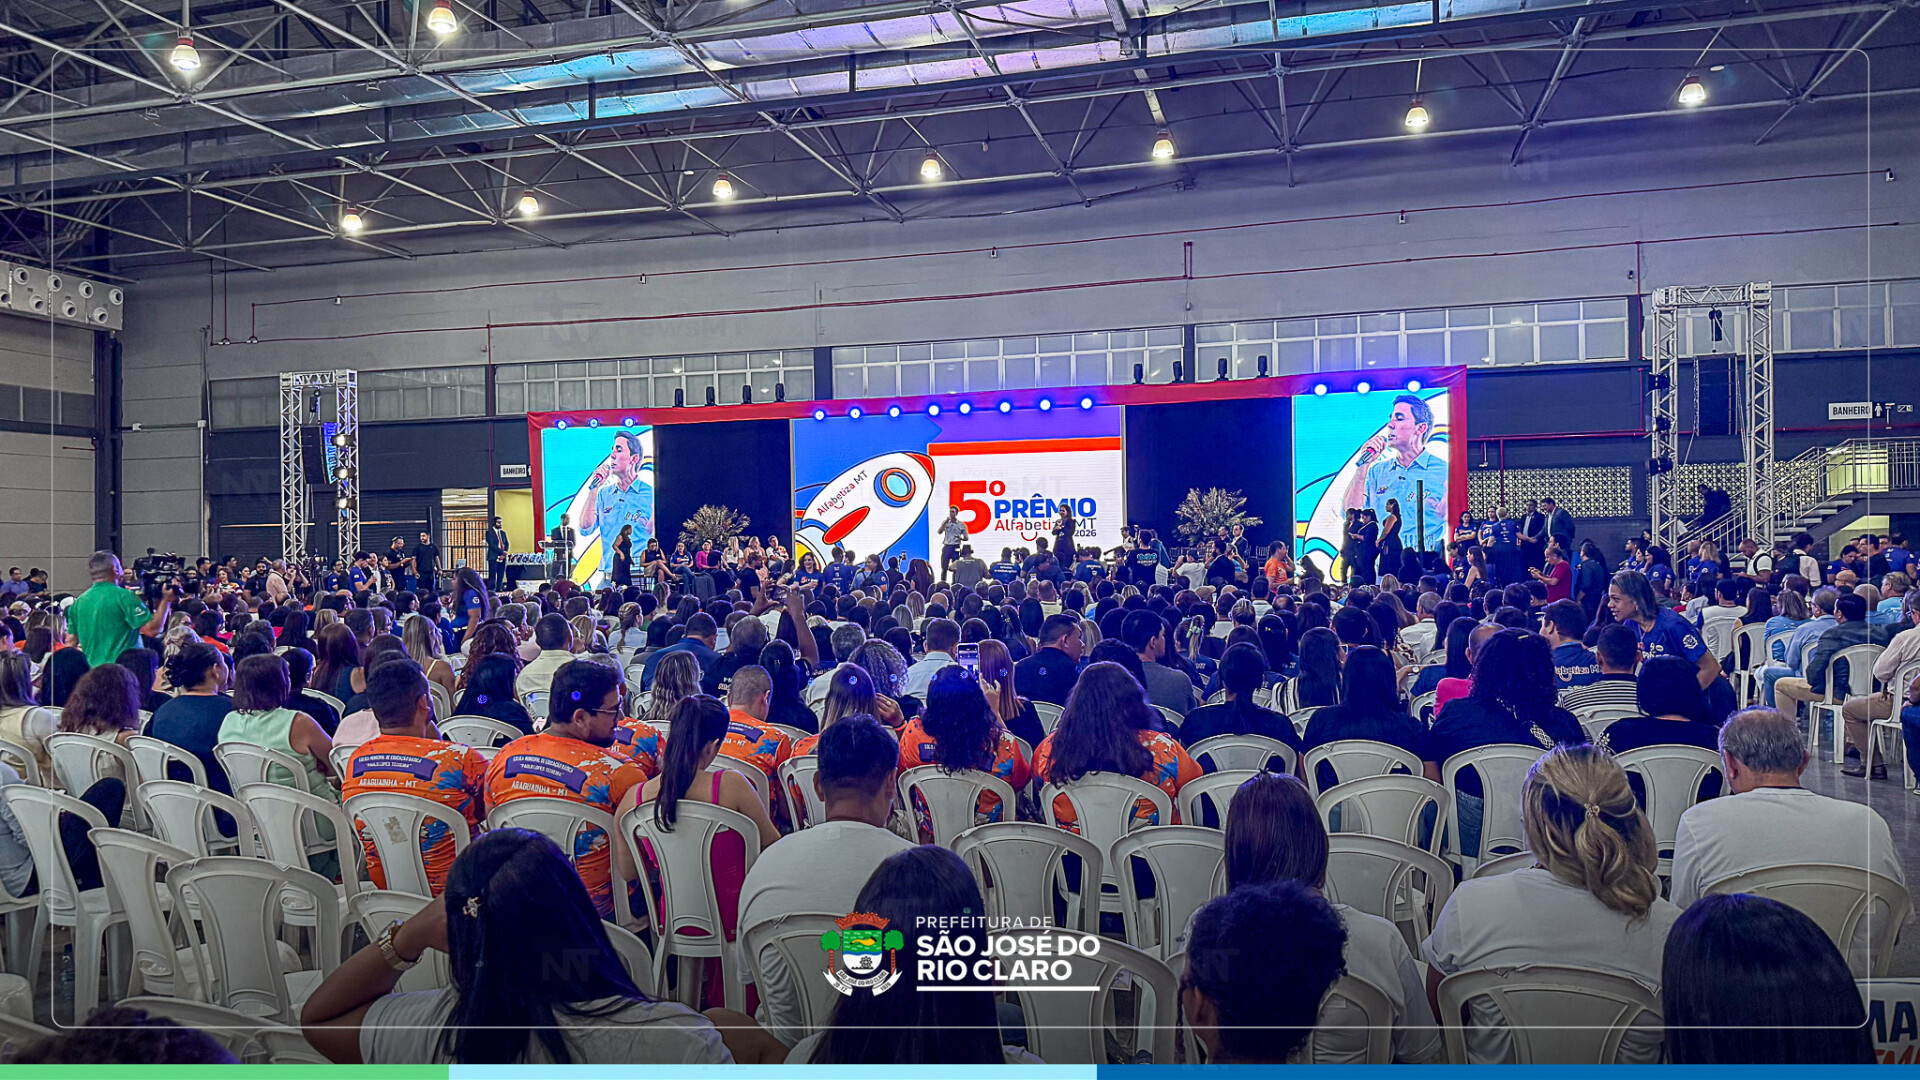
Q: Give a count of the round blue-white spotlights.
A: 14